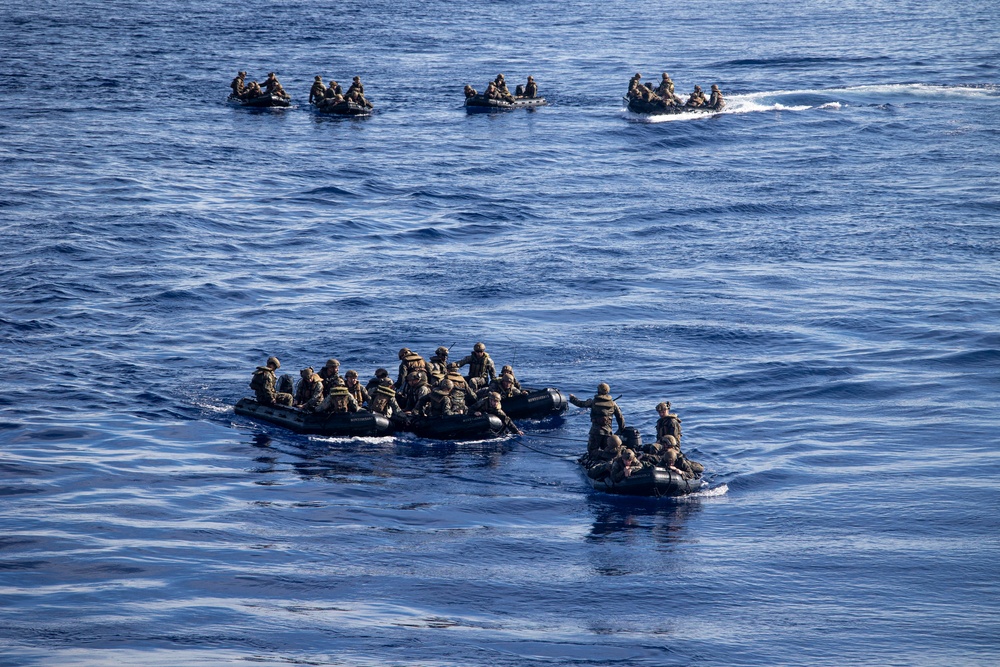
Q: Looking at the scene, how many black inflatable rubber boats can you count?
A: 8